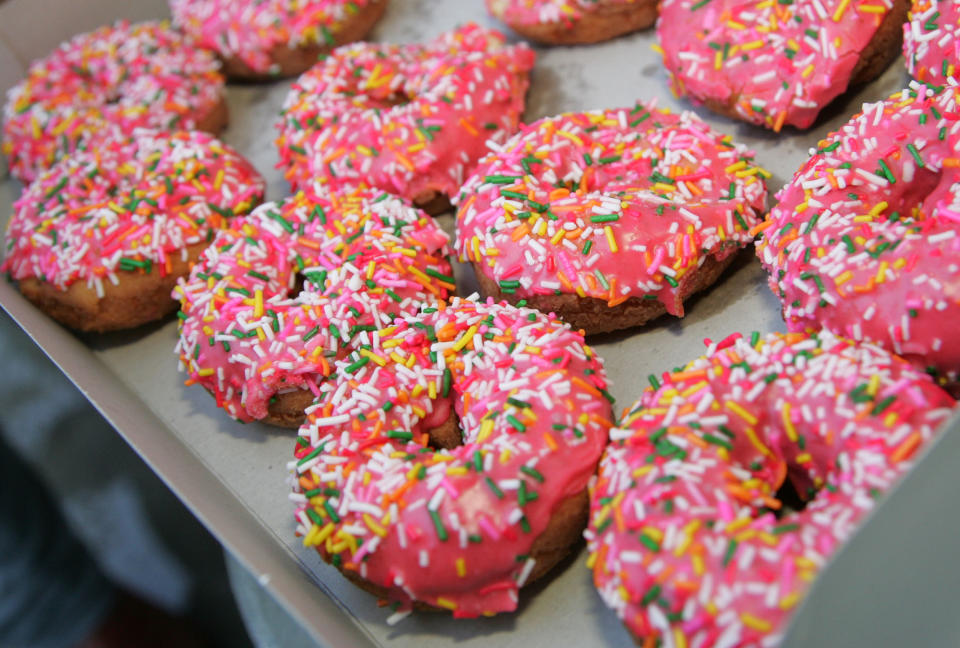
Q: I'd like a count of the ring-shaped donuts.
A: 12